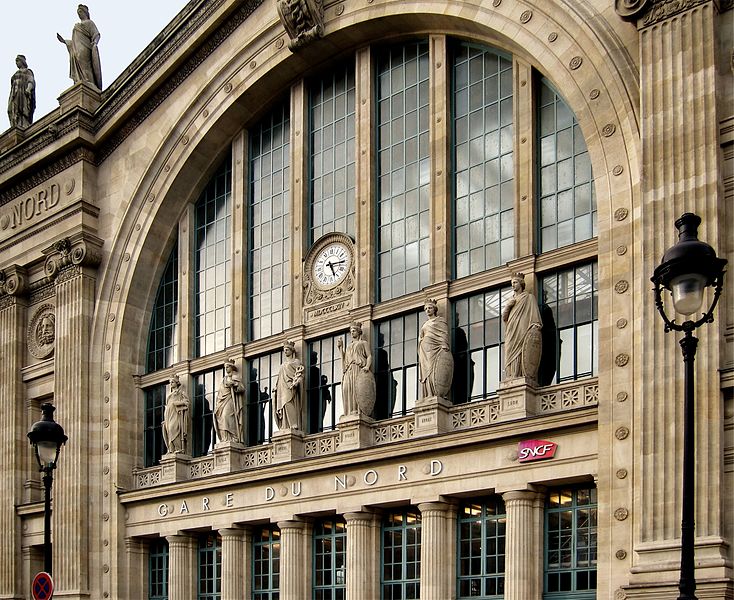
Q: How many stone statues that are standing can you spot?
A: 8